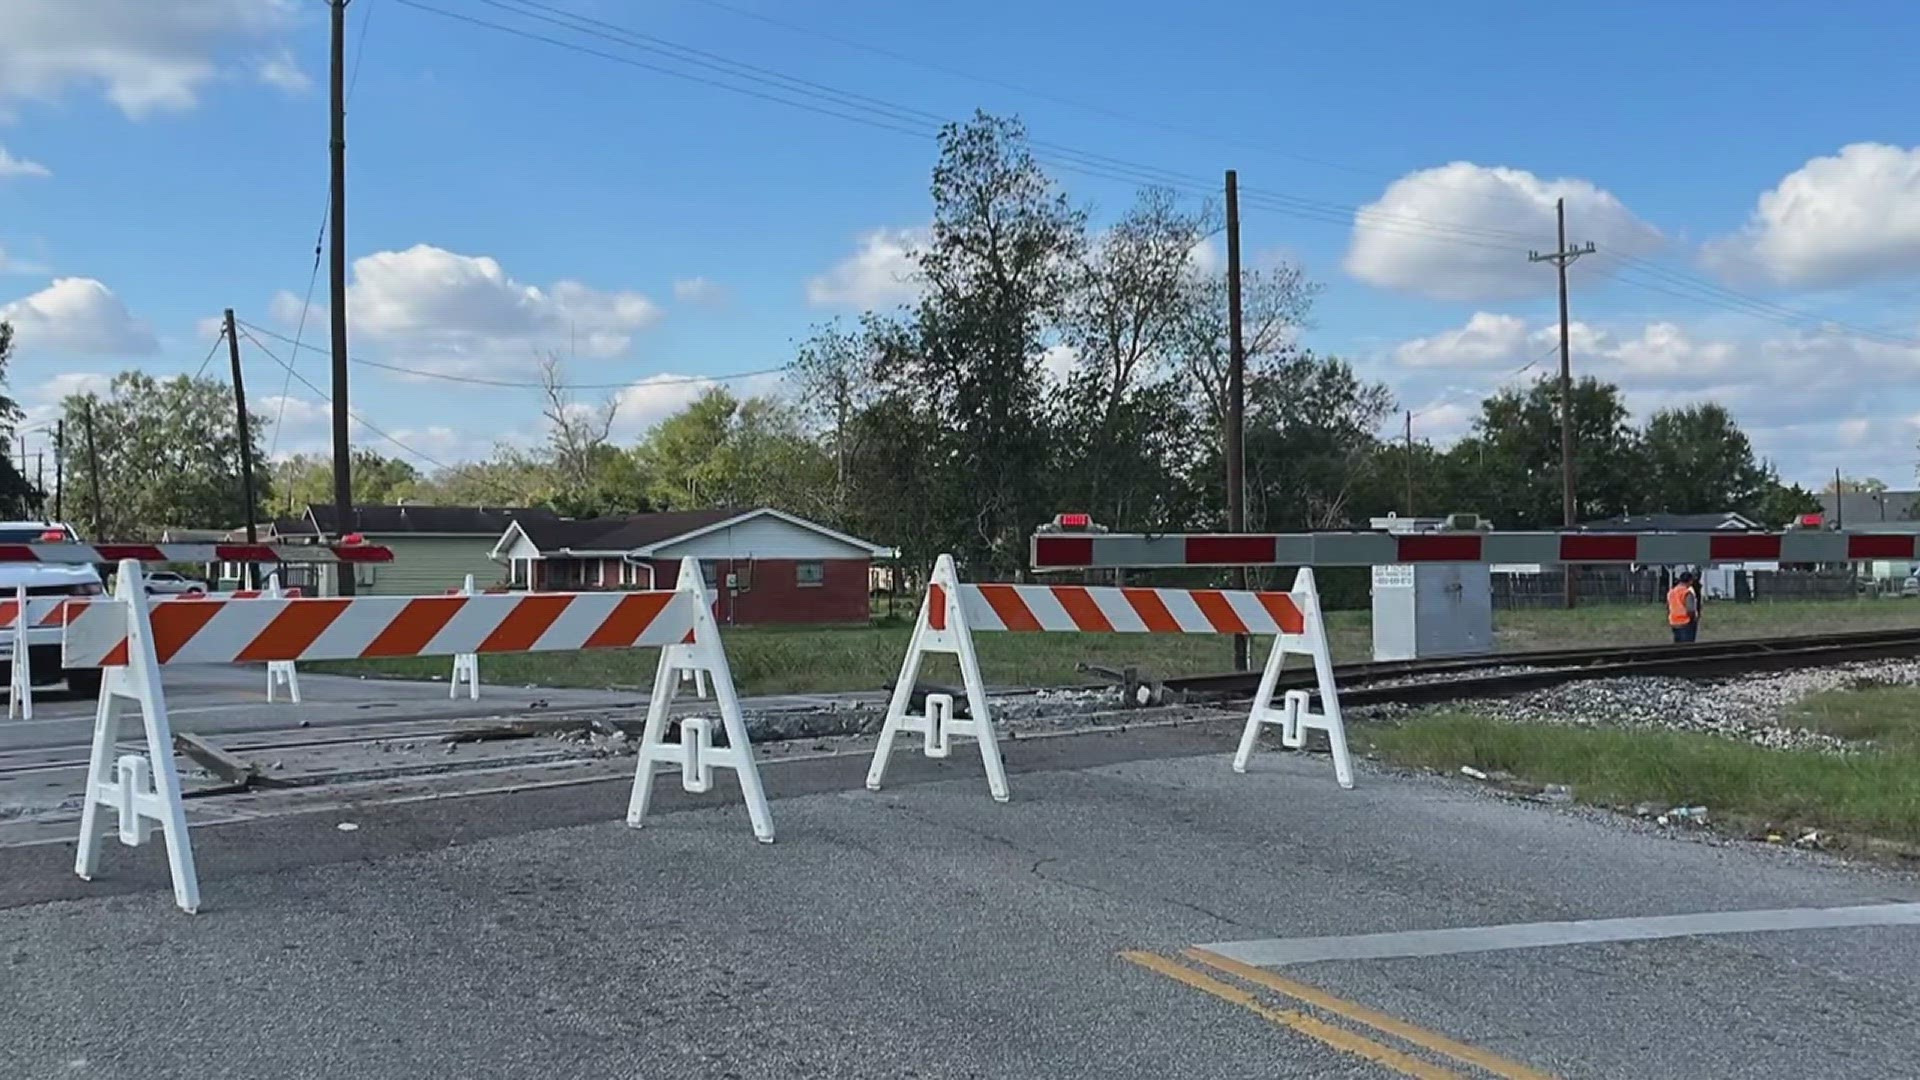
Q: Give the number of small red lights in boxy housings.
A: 4